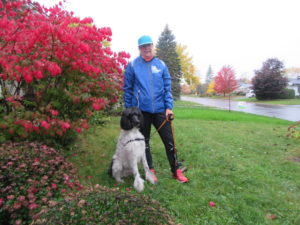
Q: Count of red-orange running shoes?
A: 2